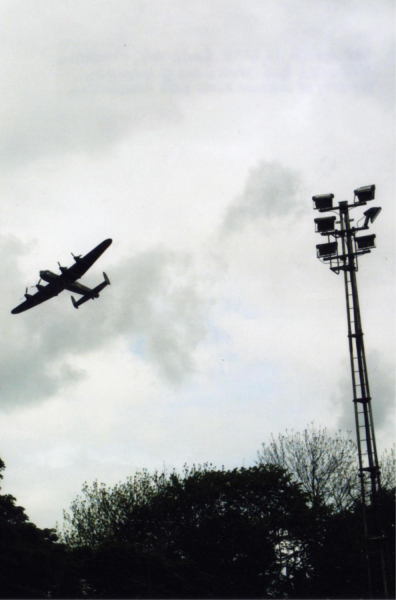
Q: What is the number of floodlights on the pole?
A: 6